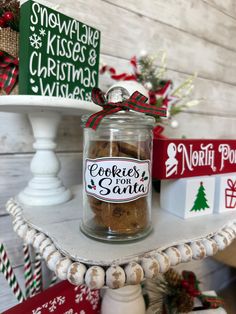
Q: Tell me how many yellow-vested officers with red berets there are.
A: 0